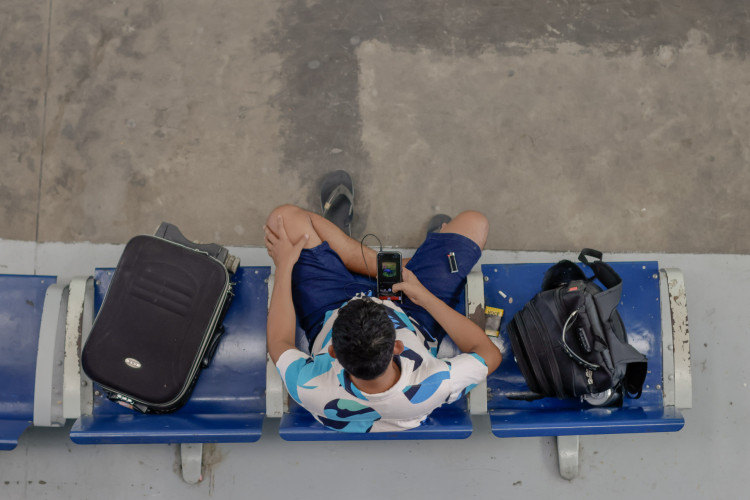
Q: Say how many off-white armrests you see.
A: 5